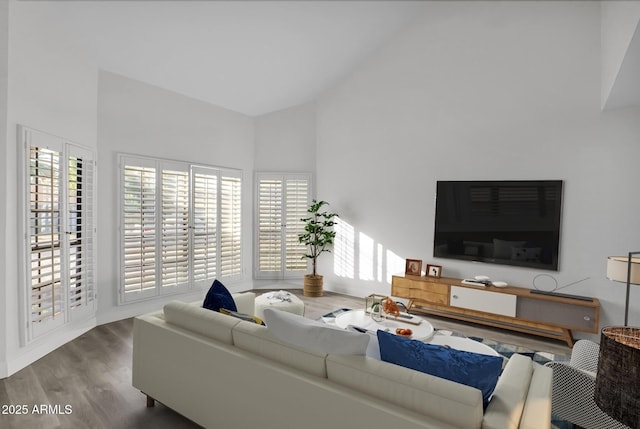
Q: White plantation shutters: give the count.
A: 8